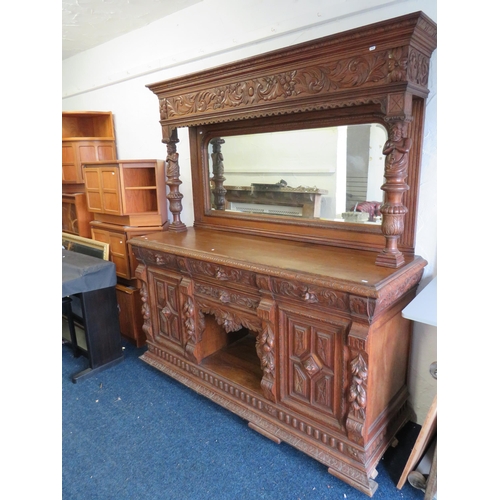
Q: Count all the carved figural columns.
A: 2